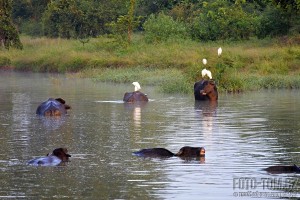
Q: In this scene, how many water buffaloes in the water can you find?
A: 6